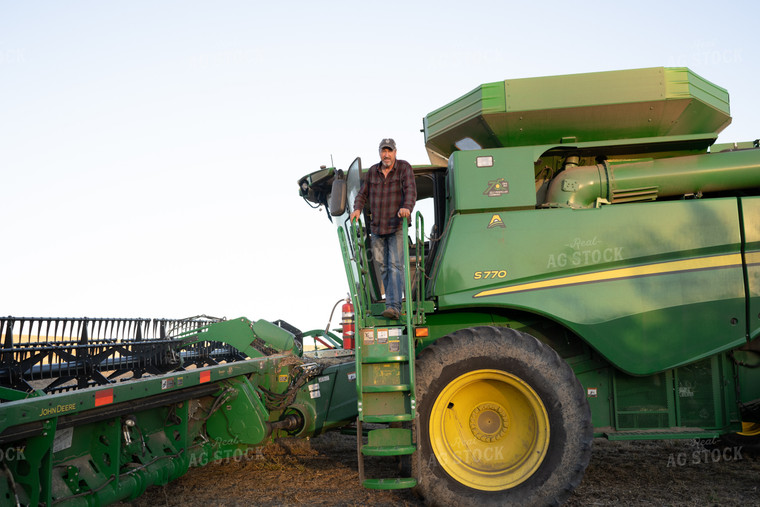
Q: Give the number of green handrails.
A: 4